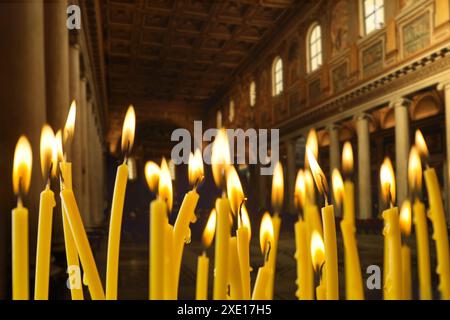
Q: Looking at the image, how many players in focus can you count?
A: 0